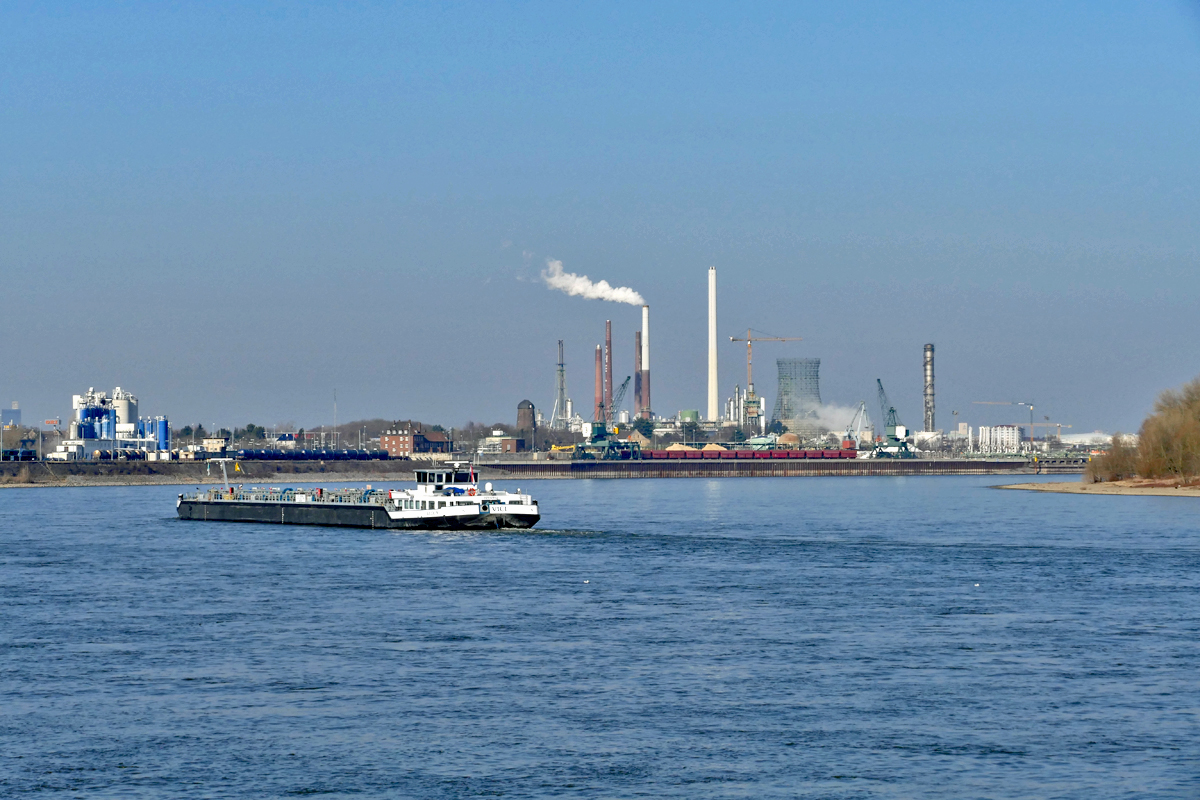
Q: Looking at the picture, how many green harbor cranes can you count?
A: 2